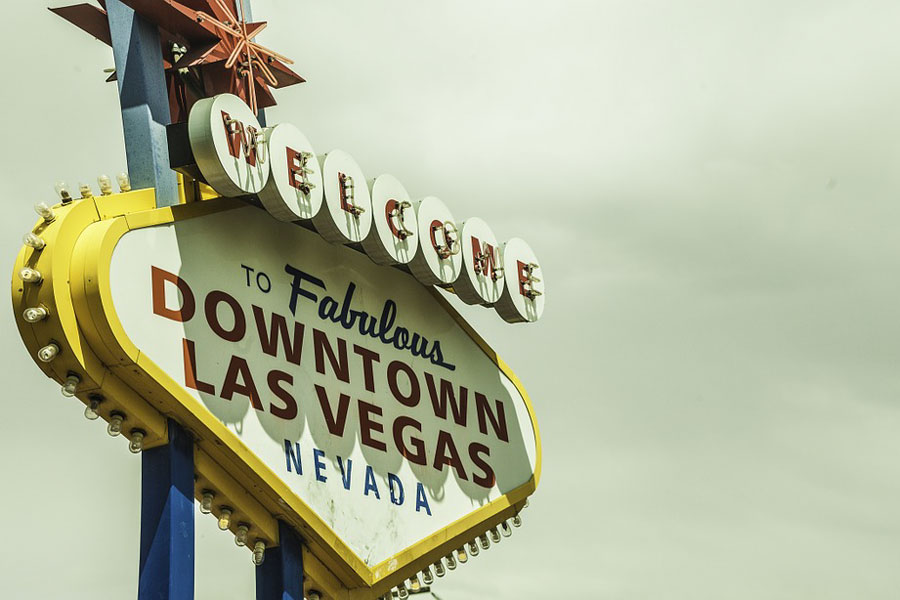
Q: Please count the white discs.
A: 7